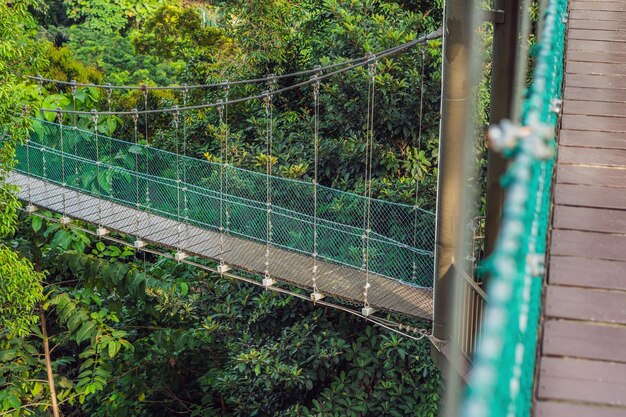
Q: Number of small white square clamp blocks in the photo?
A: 9